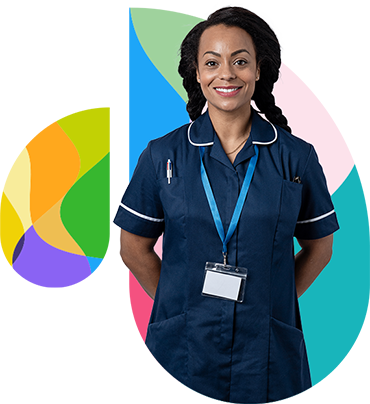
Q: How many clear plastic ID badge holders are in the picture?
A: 1